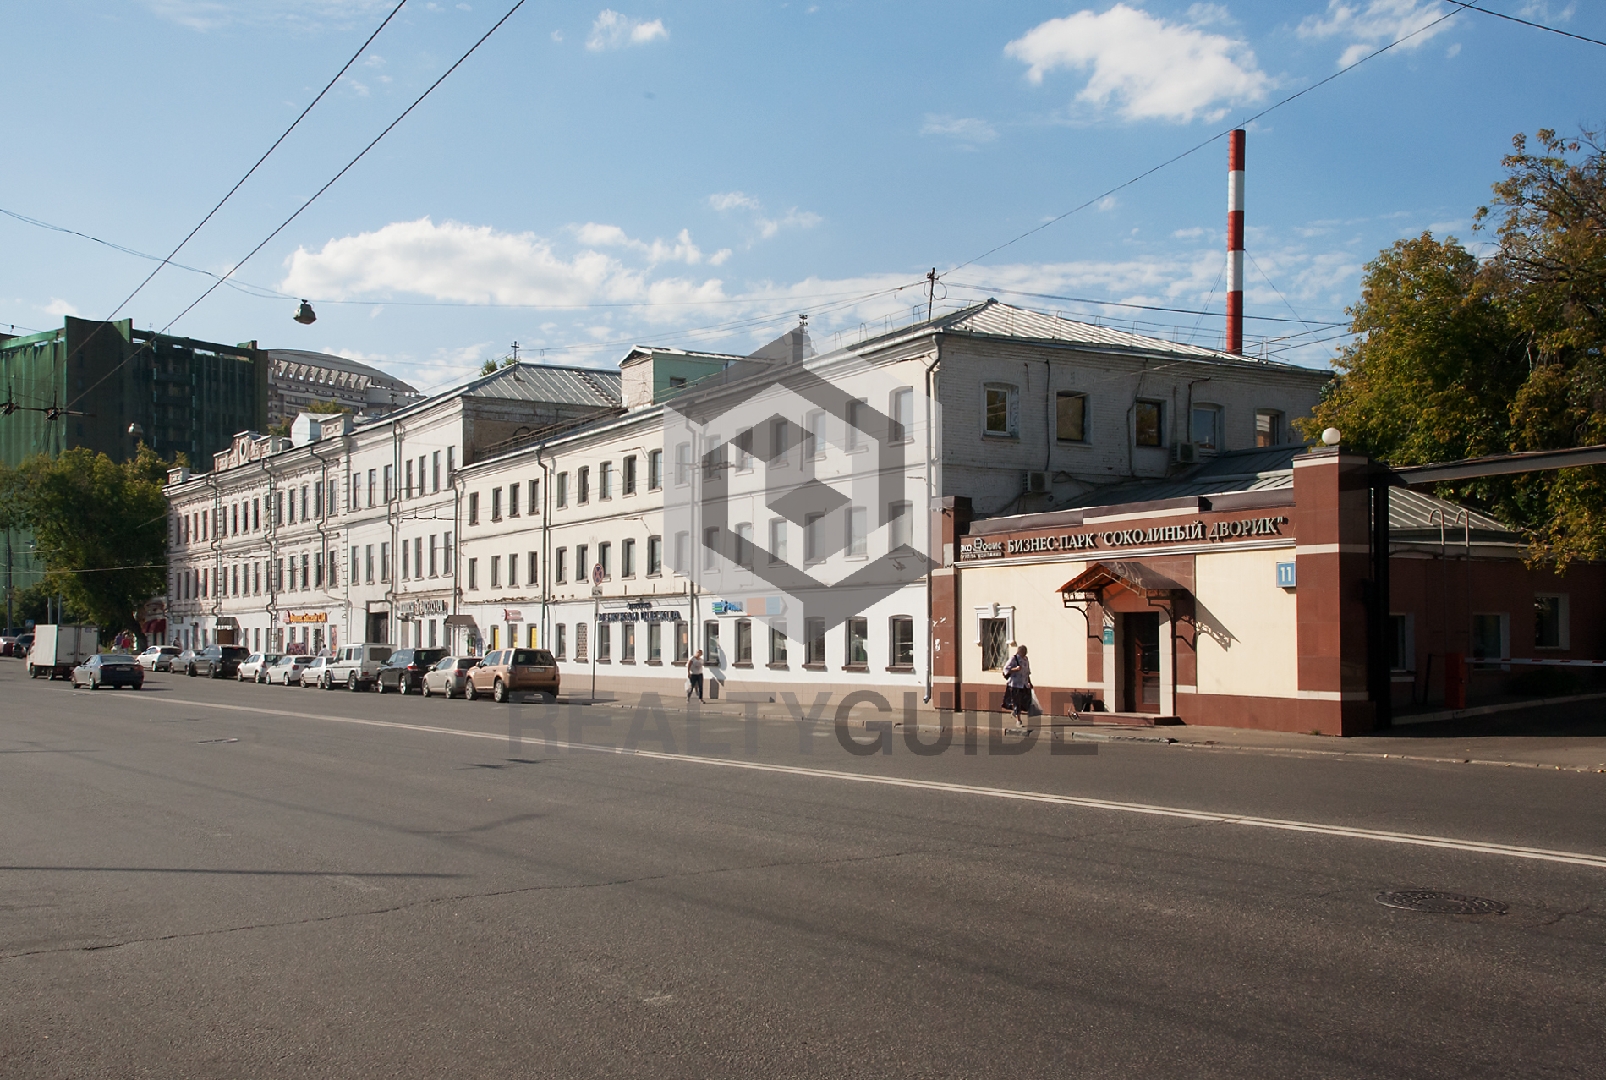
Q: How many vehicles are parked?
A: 10